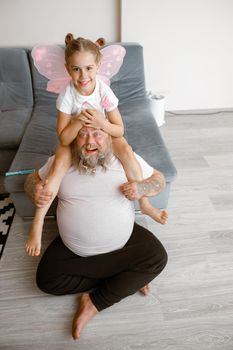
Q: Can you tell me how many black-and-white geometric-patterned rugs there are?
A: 1